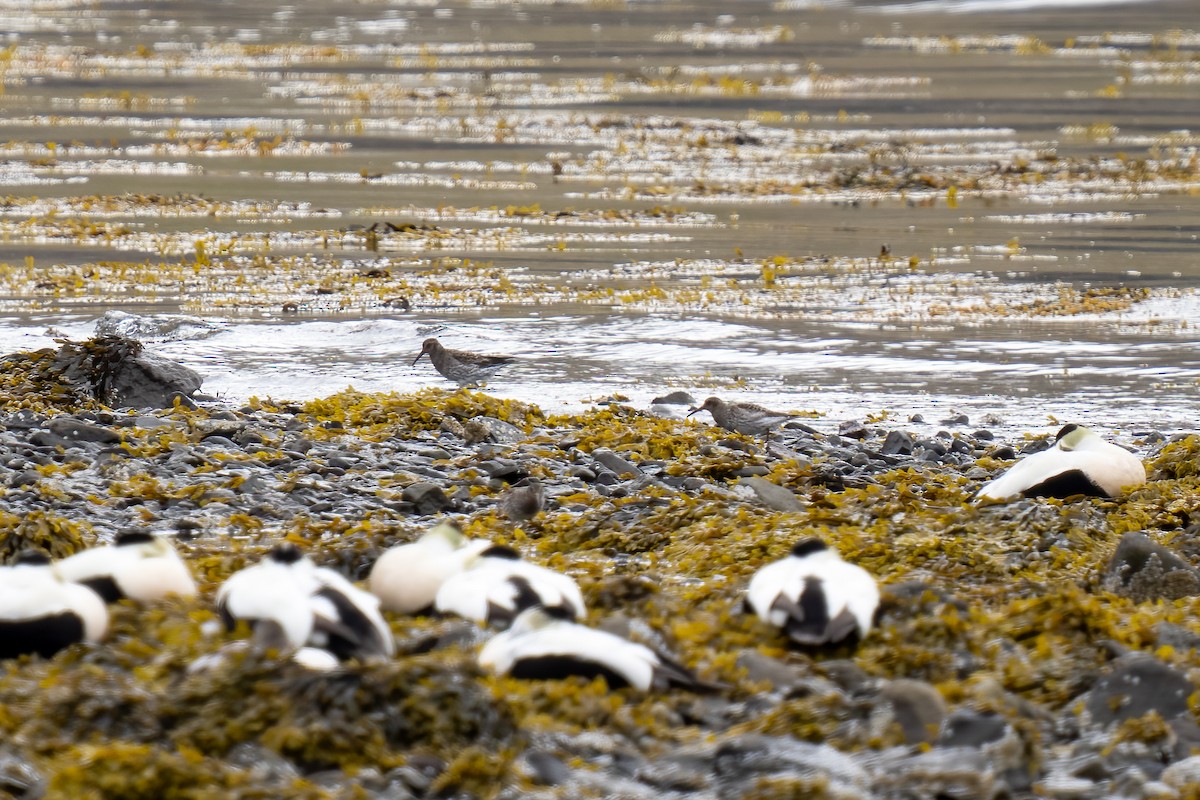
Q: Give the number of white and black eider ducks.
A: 8